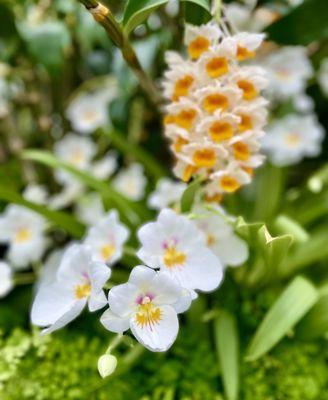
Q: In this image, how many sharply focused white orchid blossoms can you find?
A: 3